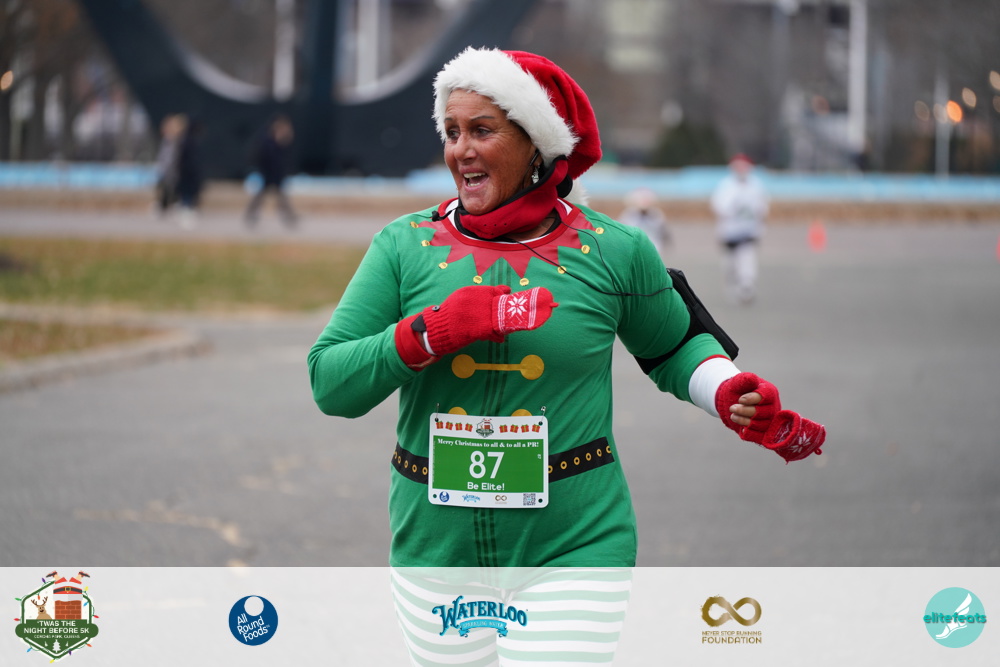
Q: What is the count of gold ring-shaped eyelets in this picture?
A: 11